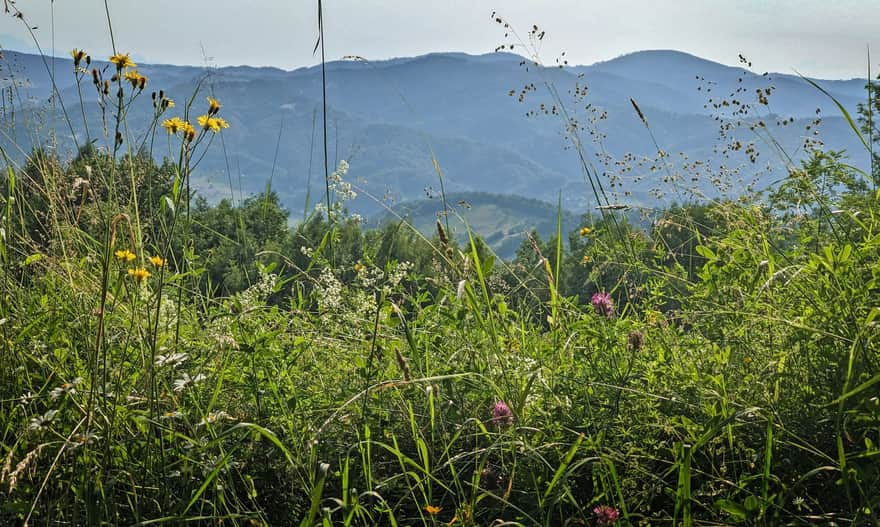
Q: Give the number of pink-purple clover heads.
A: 3